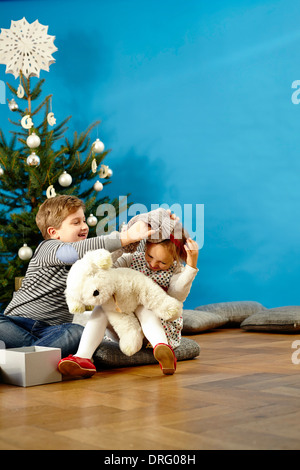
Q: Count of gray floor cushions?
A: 4